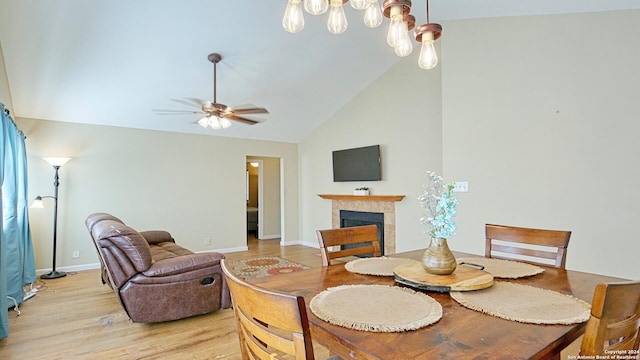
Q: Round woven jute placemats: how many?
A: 4